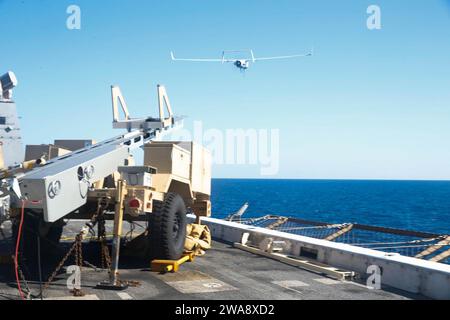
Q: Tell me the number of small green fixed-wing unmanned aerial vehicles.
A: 0